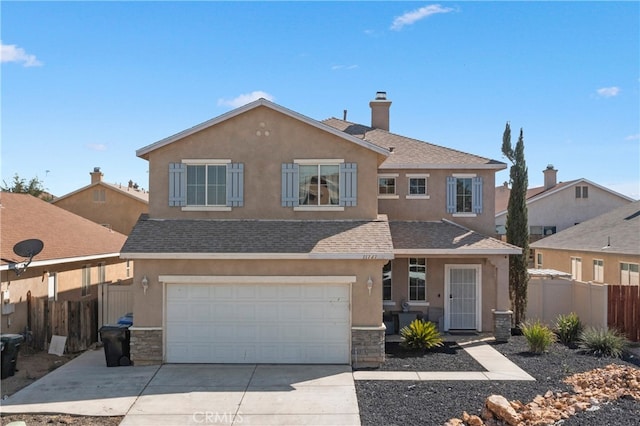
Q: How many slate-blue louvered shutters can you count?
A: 6